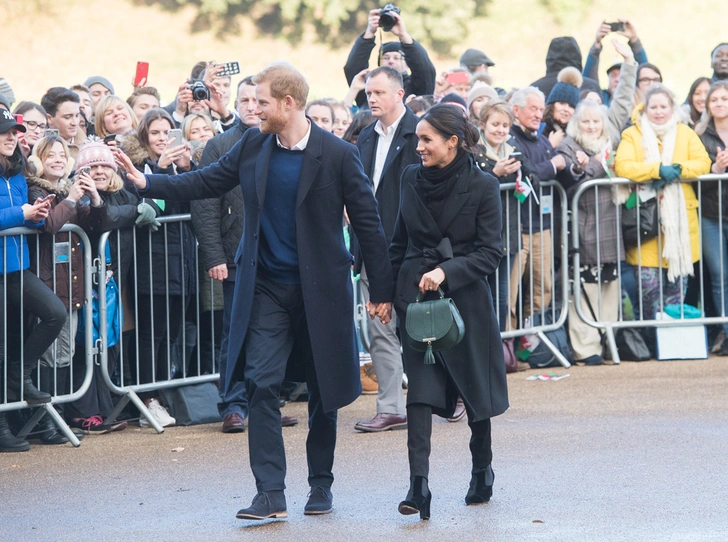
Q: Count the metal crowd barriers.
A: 4